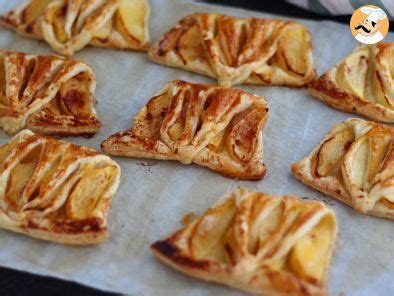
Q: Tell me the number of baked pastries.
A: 8